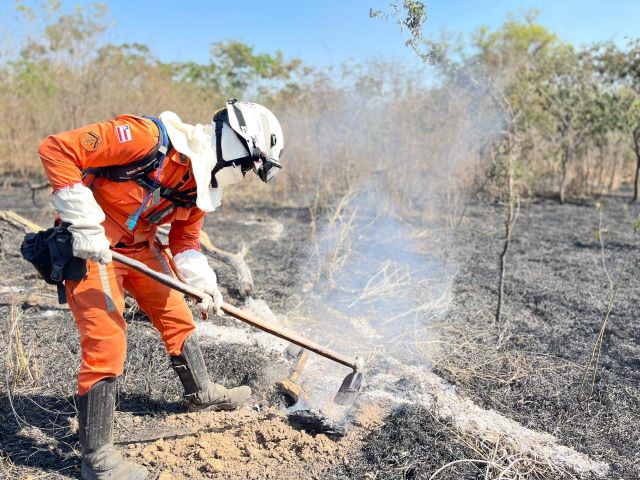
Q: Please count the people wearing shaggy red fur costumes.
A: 0